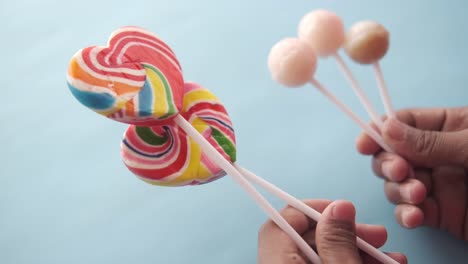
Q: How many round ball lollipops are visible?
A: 3